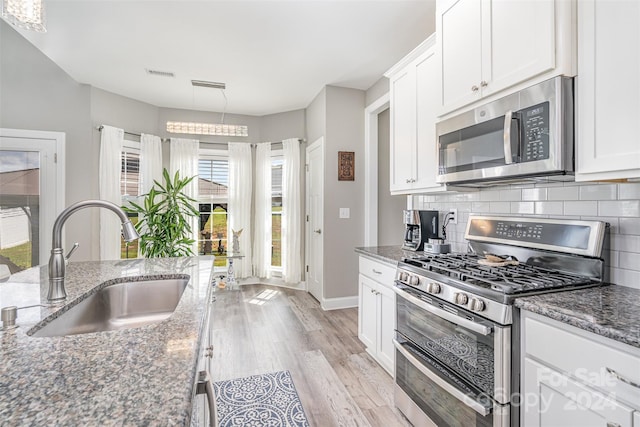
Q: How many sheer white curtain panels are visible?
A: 6